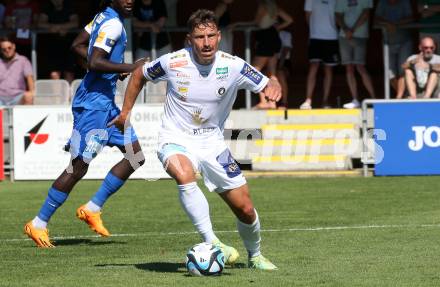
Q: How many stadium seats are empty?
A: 4